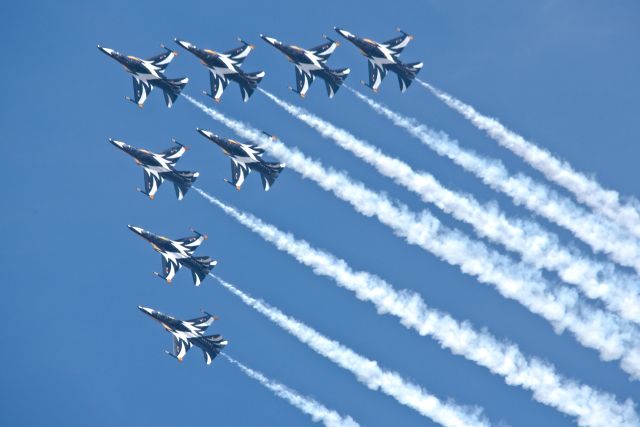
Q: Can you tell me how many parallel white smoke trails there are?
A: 7